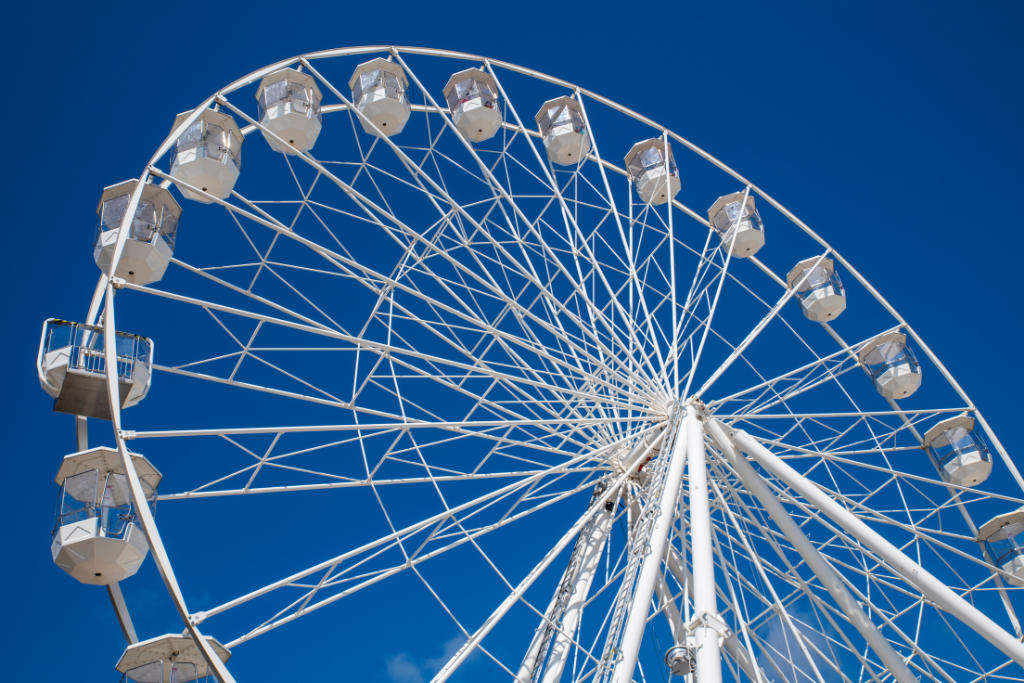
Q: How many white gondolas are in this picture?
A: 15